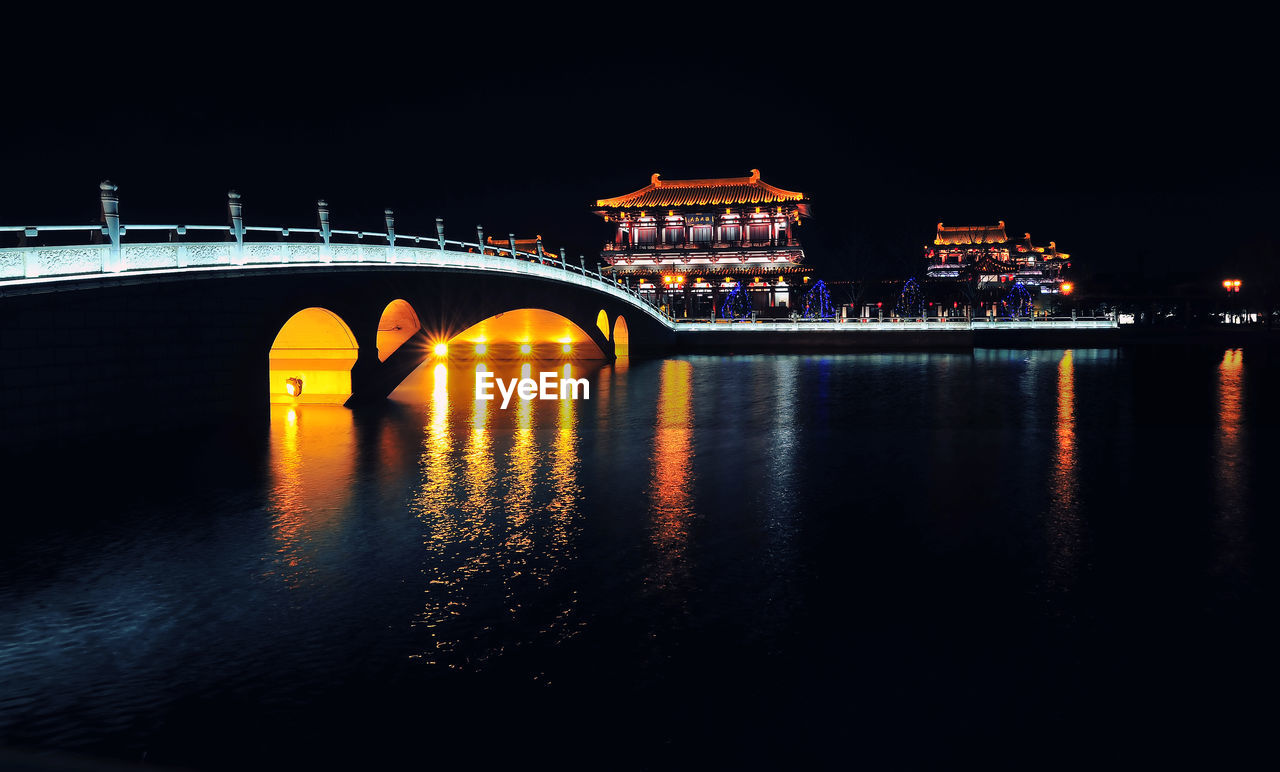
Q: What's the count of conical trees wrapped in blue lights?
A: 4